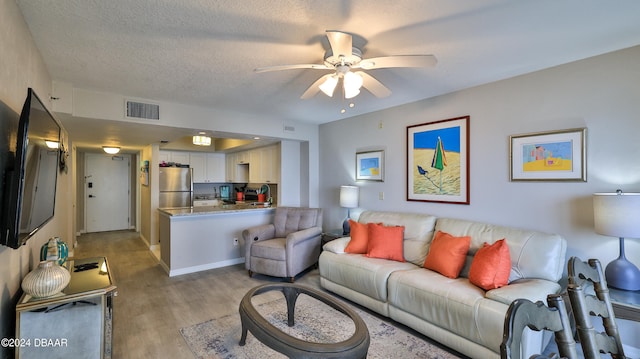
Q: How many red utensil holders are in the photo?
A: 2